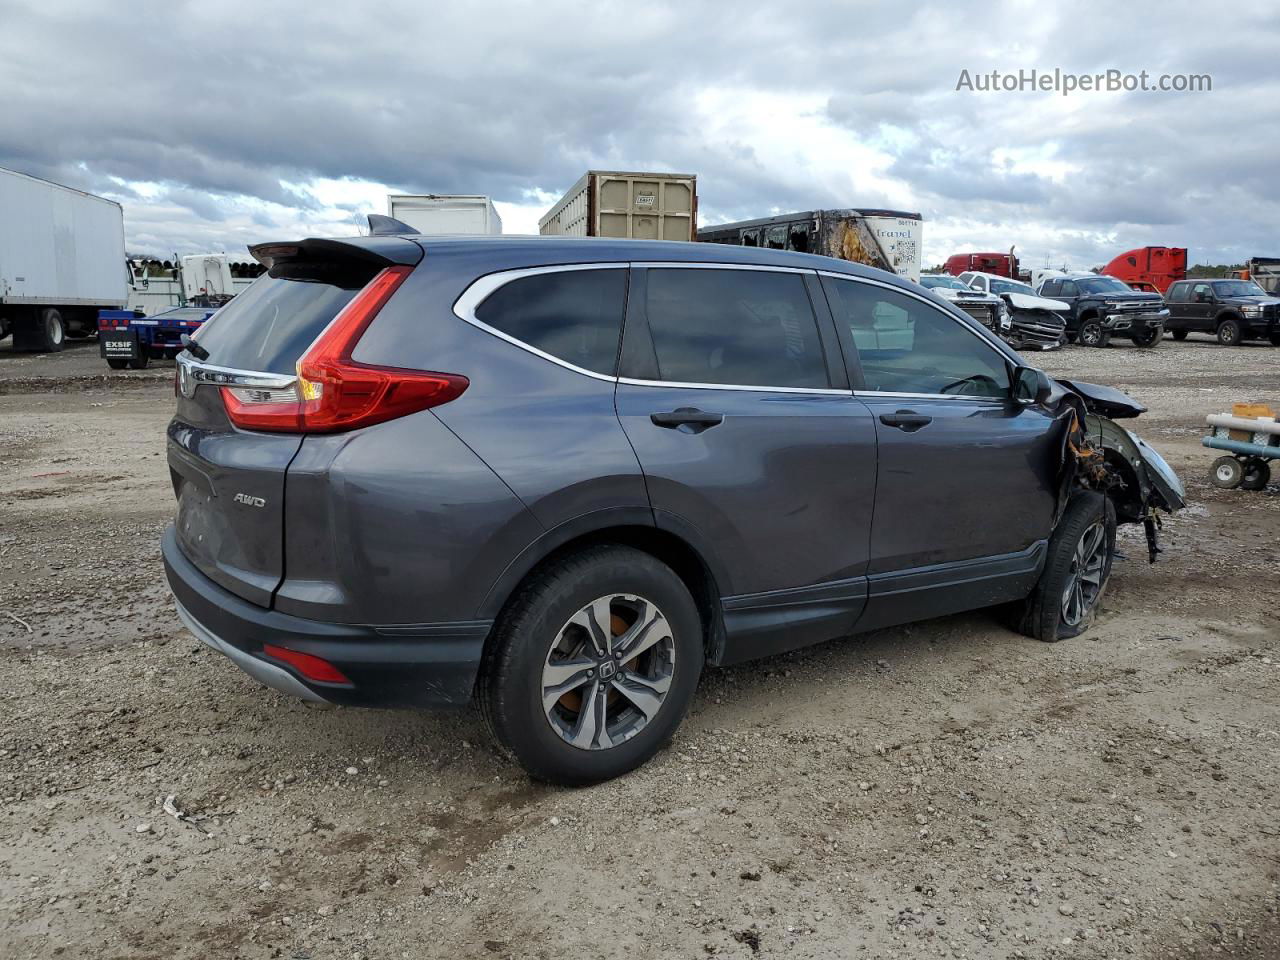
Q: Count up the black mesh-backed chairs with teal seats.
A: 0